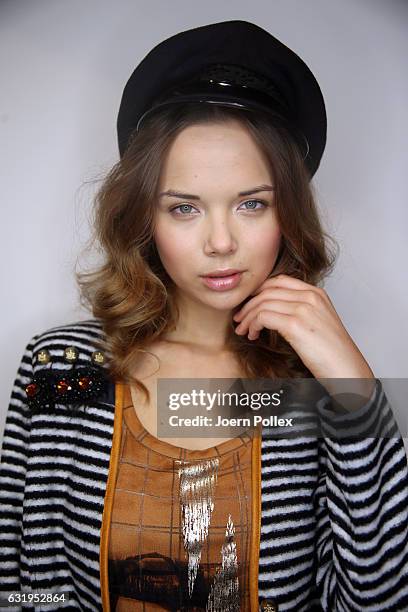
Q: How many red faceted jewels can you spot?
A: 3